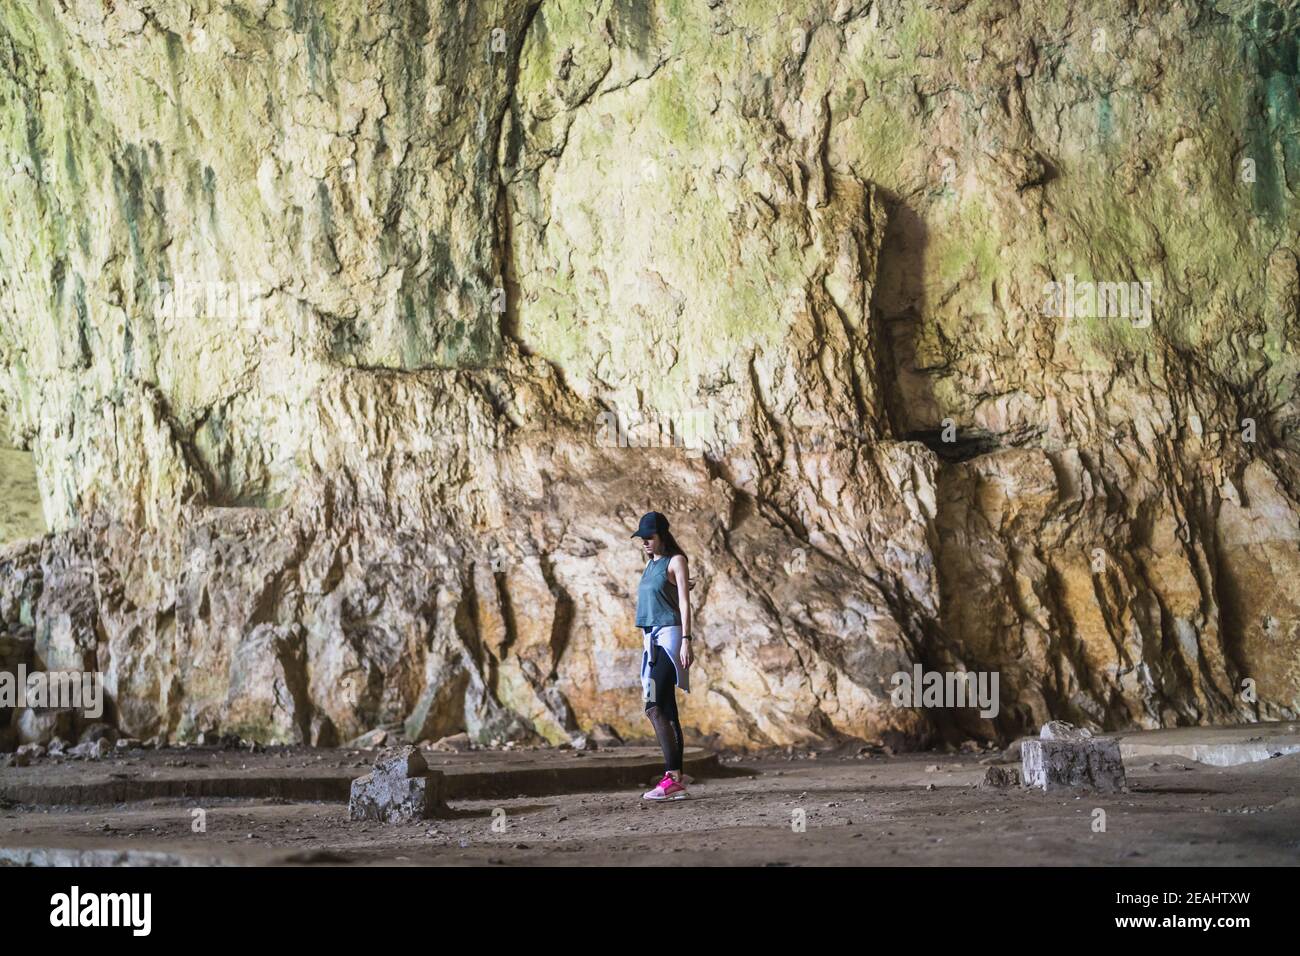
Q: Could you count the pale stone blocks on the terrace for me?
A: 2